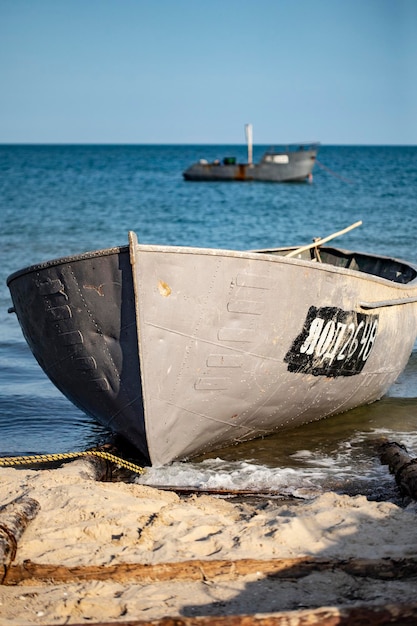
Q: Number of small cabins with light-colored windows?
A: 1